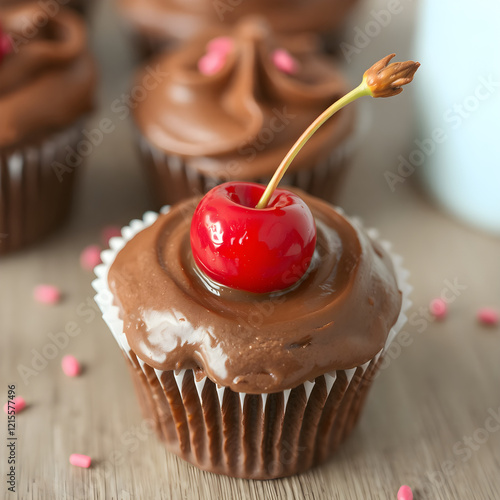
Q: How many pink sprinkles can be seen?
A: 12